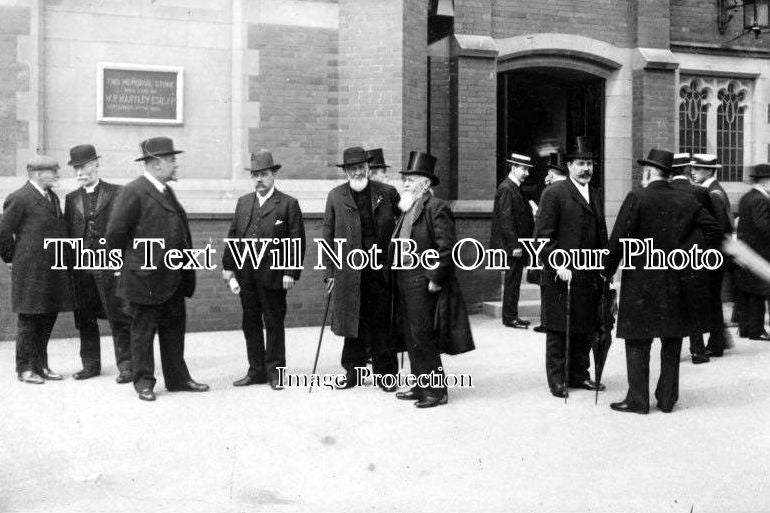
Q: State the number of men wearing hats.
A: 14